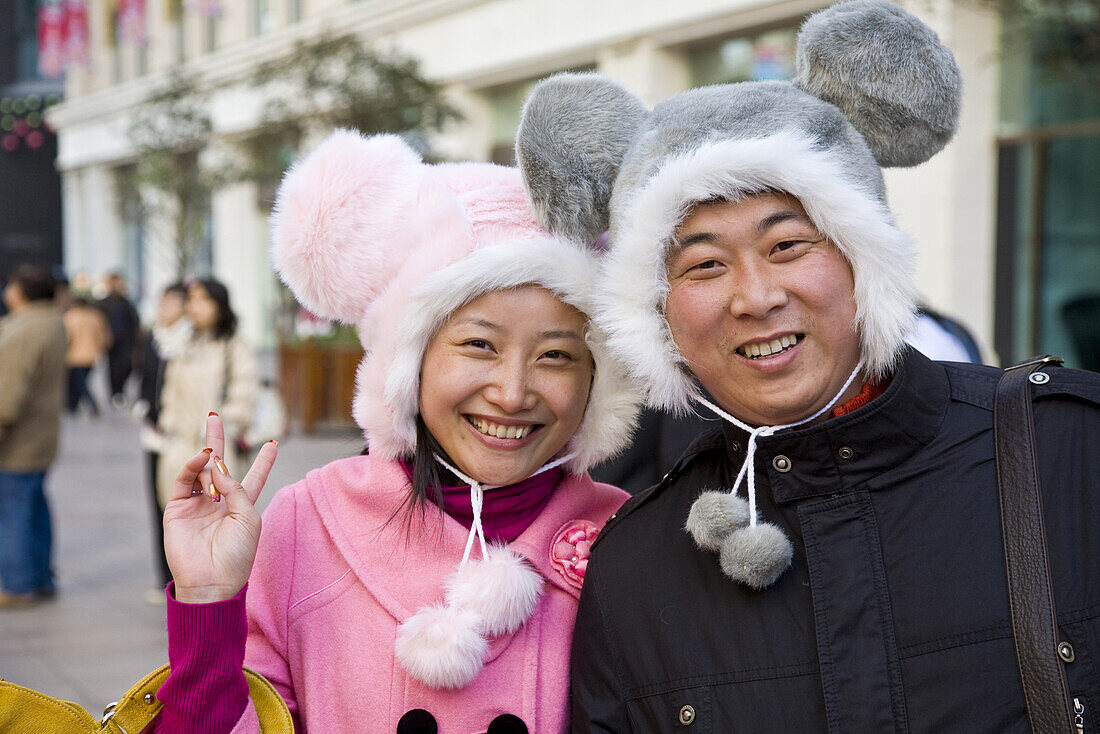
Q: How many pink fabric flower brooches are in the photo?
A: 1